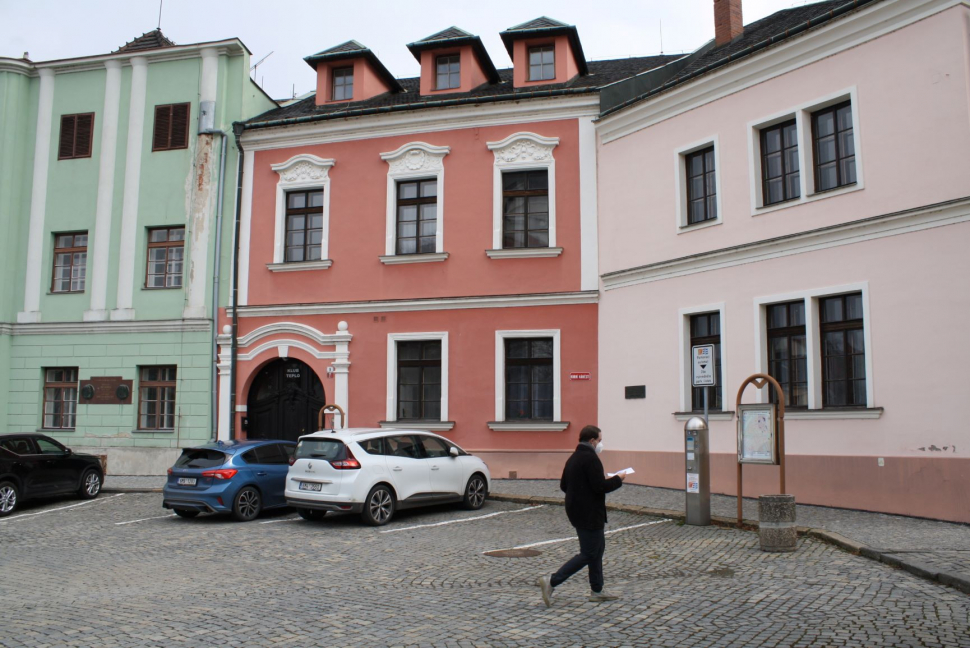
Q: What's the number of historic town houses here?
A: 3